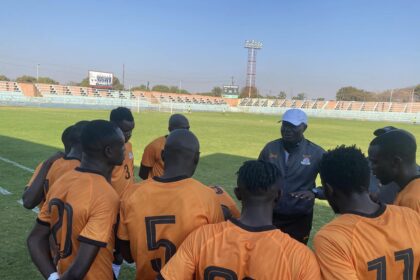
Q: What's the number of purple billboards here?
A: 0